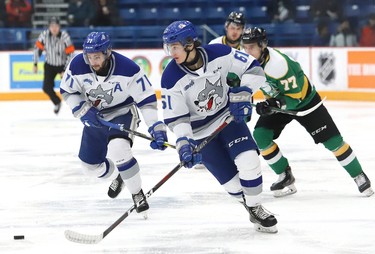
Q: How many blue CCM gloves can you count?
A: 4